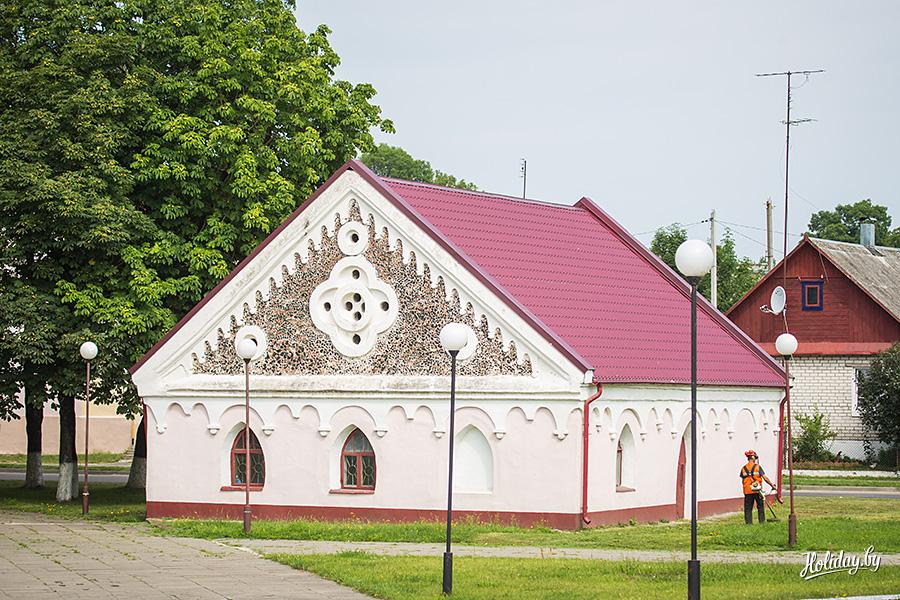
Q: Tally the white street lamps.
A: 5